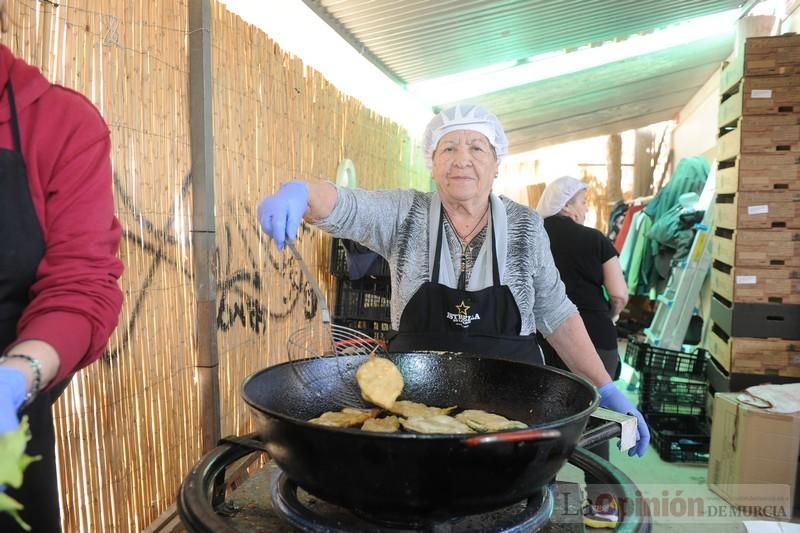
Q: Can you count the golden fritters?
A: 6